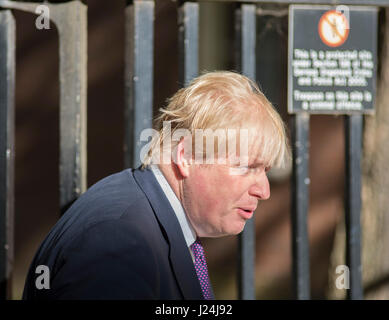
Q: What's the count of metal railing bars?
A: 7